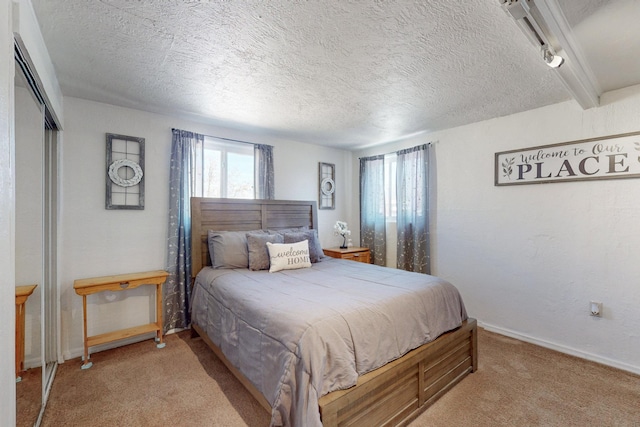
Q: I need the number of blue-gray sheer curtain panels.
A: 4